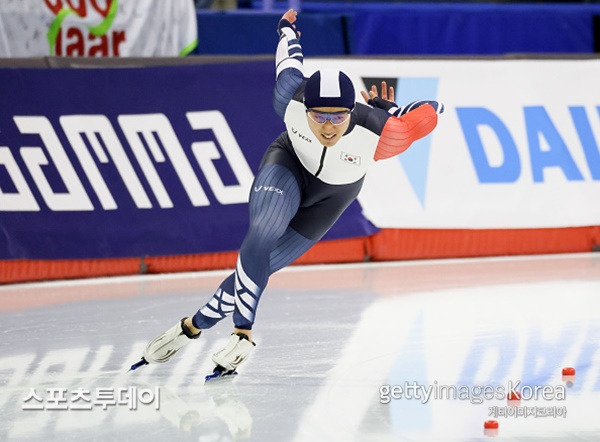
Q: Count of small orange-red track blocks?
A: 3